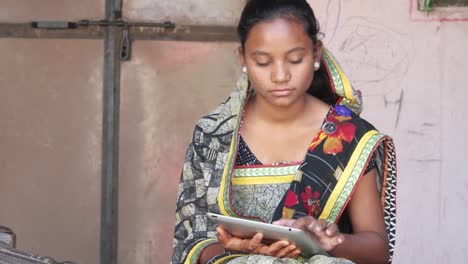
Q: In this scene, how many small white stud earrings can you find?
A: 2